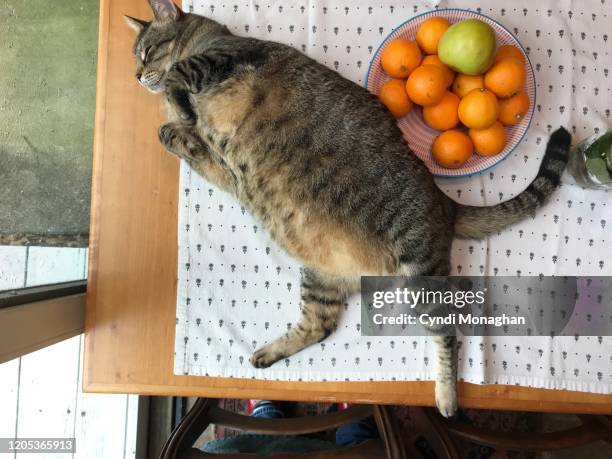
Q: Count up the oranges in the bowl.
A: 13